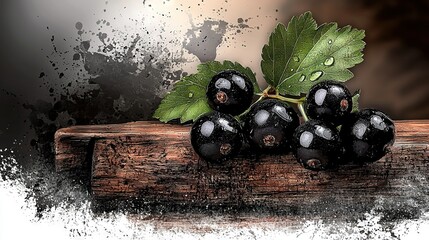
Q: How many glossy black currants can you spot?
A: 6